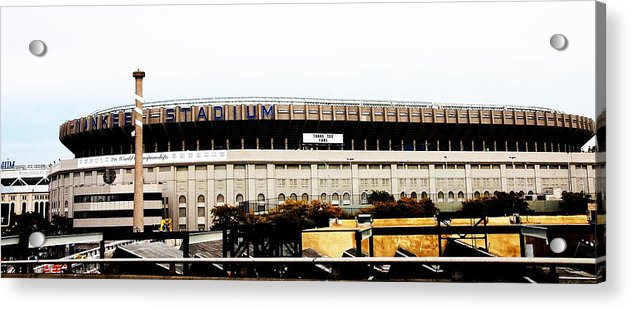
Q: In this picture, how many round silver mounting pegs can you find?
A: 4